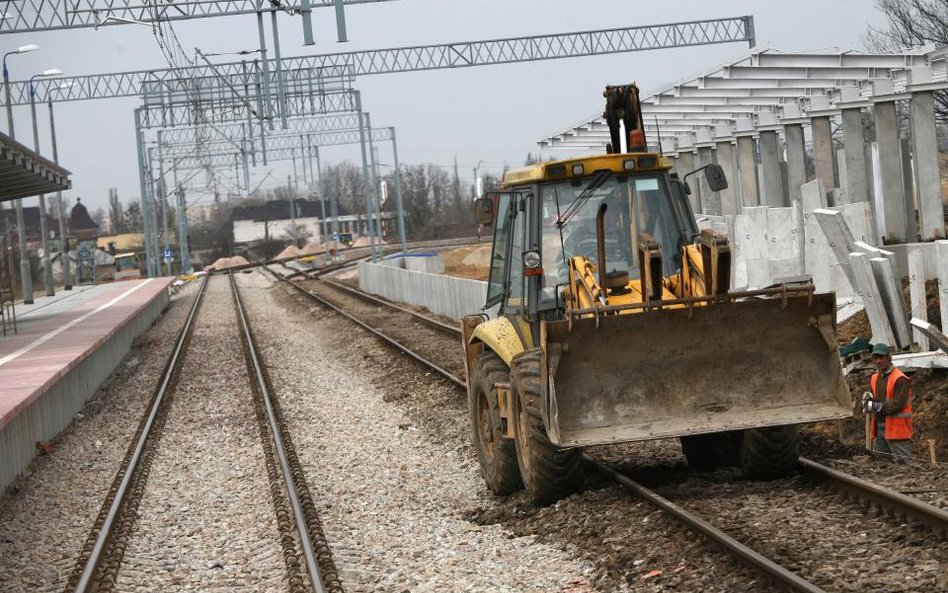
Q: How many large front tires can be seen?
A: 2